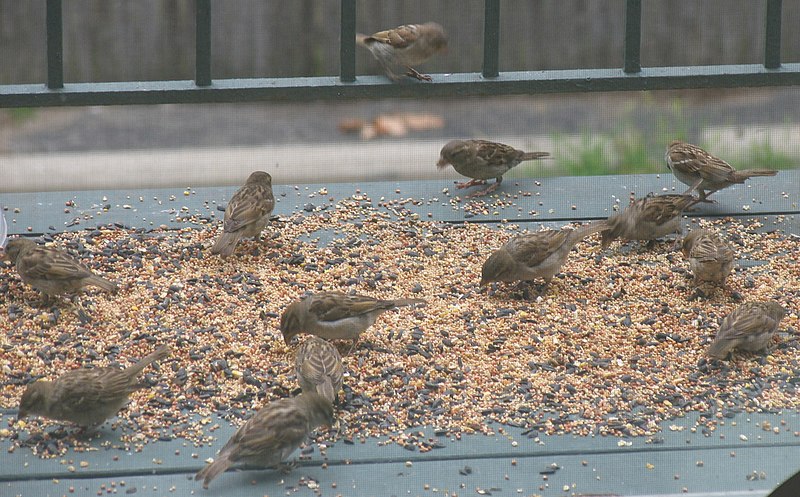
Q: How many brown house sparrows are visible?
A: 13